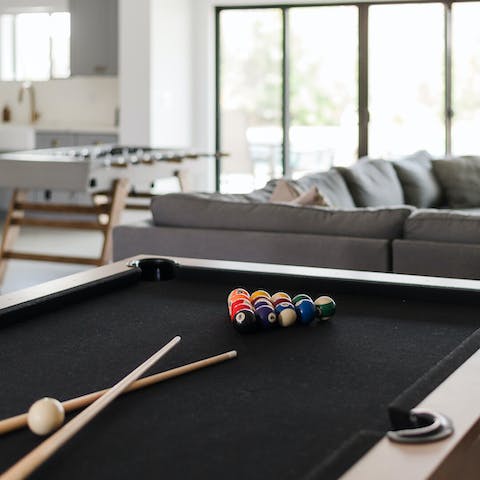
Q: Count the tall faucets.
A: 1